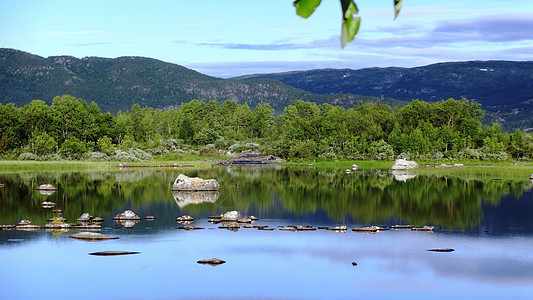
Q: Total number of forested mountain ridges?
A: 2